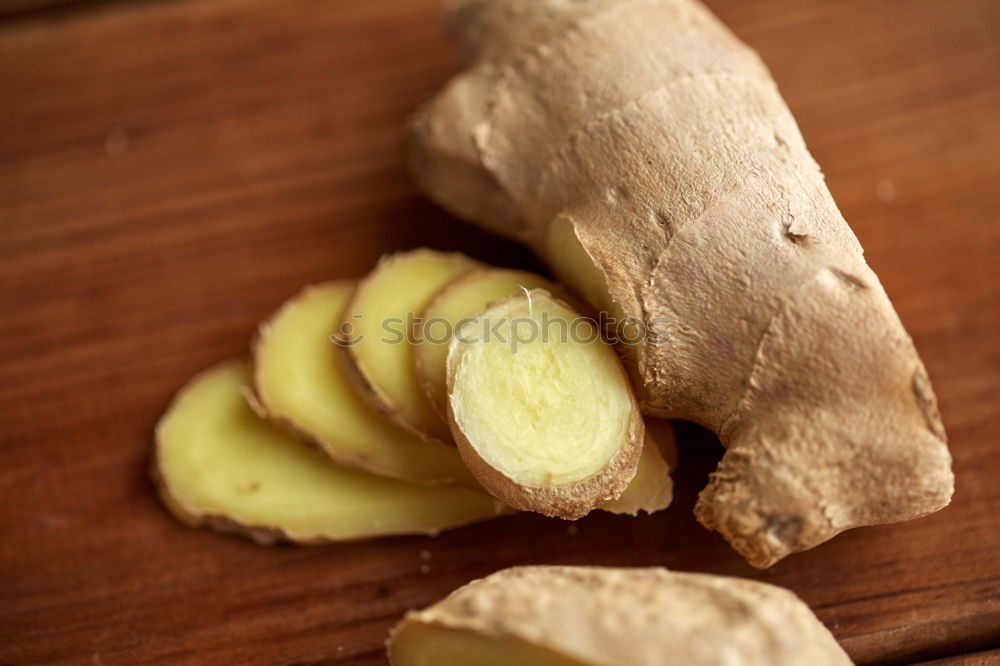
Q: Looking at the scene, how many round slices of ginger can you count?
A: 5